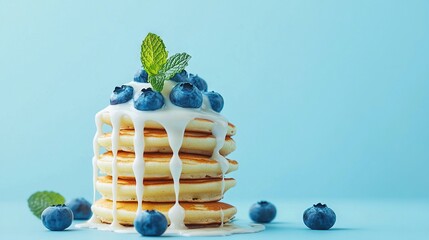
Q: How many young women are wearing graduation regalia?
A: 0